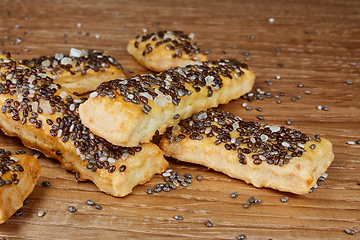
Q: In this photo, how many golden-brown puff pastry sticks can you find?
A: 6